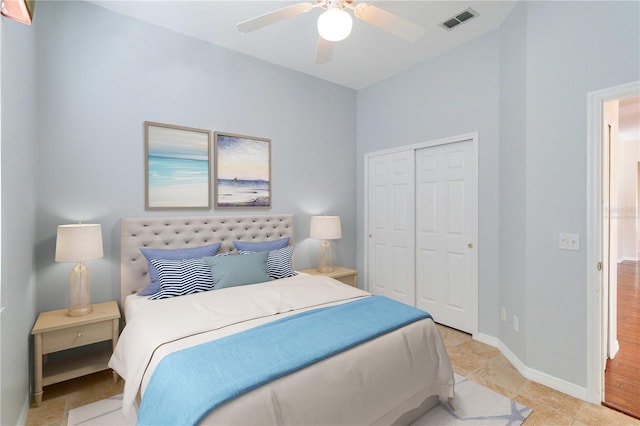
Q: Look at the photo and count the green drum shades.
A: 0